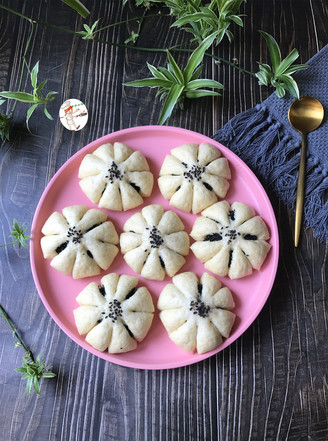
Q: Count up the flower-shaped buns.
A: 7